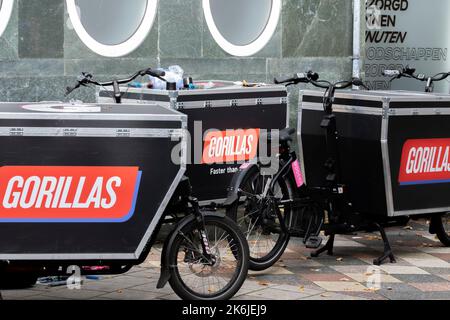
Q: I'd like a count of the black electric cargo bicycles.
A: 3